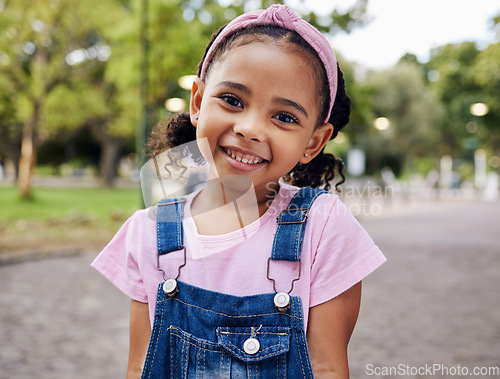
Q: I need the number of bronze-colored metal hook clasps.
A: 2